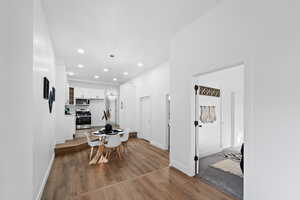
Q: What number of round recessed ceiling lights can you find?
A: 8